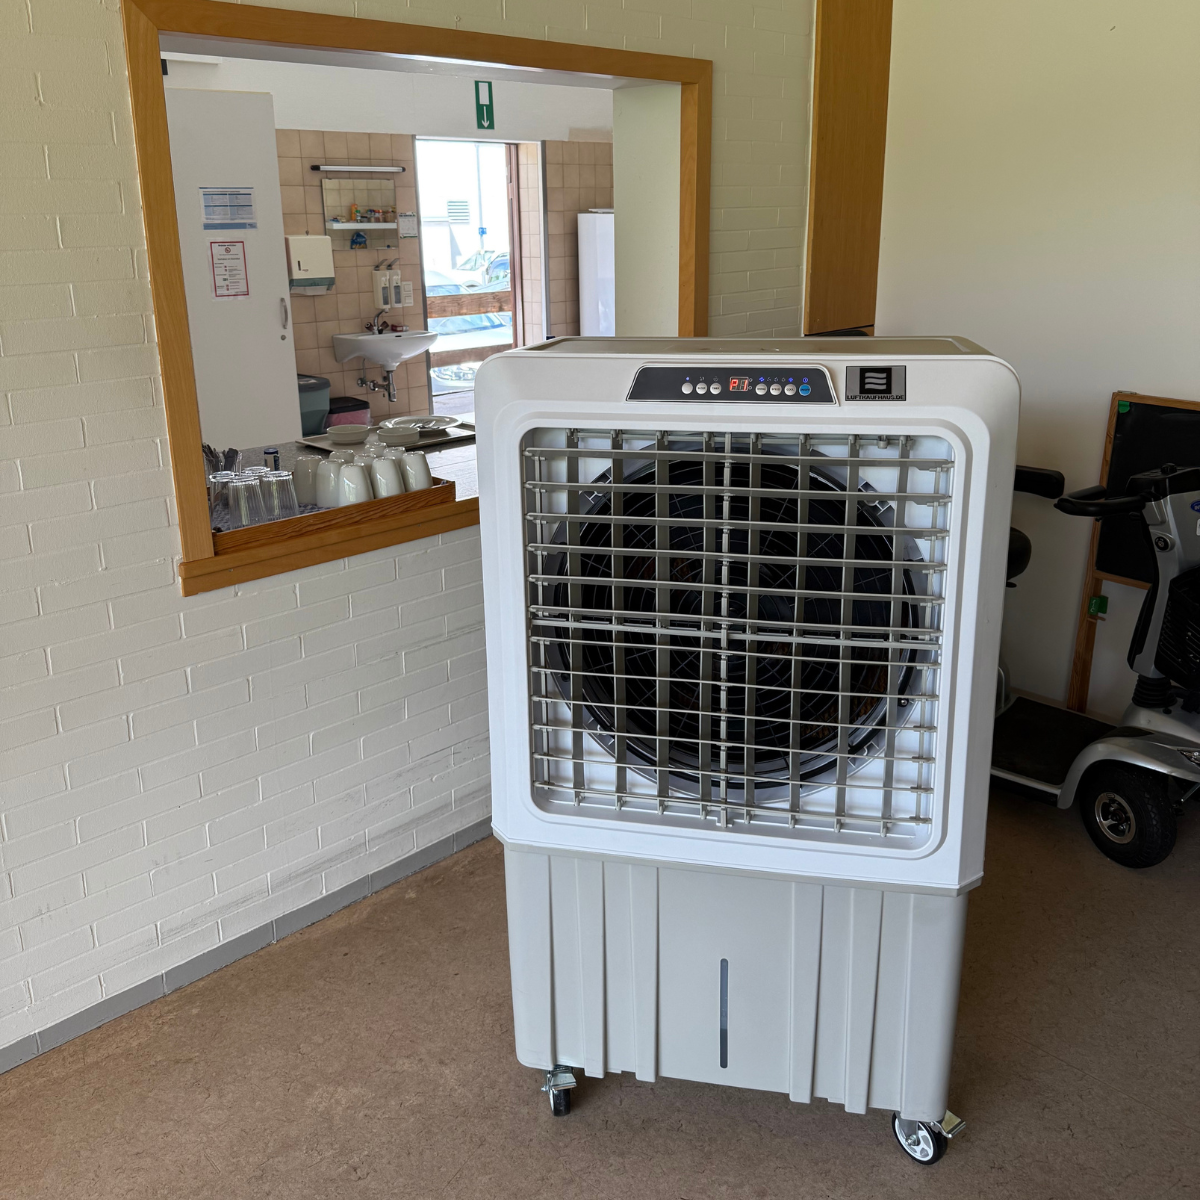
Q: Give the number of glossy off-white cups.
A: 9